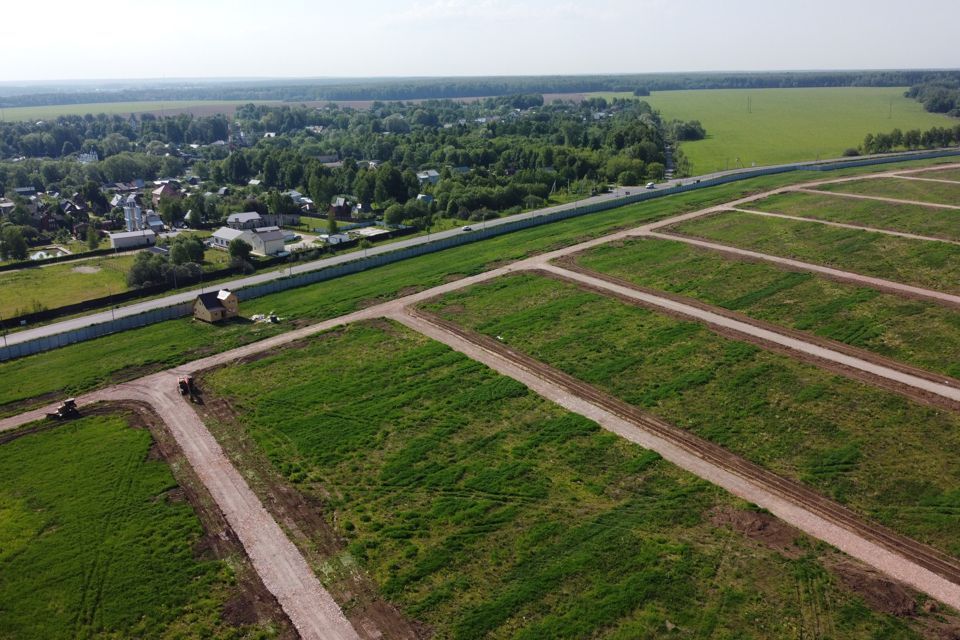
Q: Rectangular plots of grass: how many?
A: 8